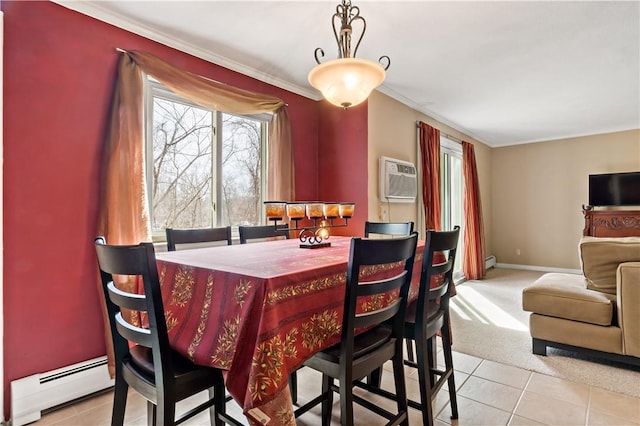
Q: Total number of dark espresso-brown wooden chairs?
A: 6